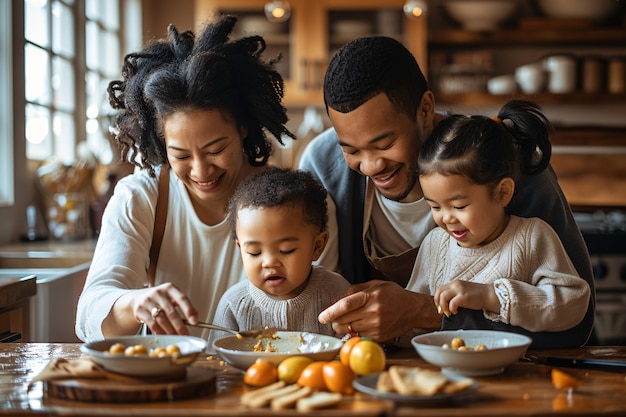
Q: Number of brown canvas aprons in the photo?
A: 1